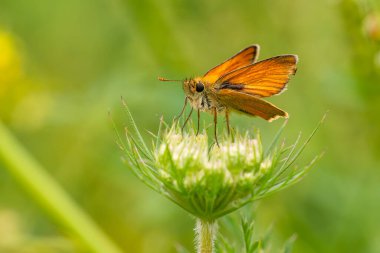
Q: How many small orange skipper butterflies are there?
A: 1